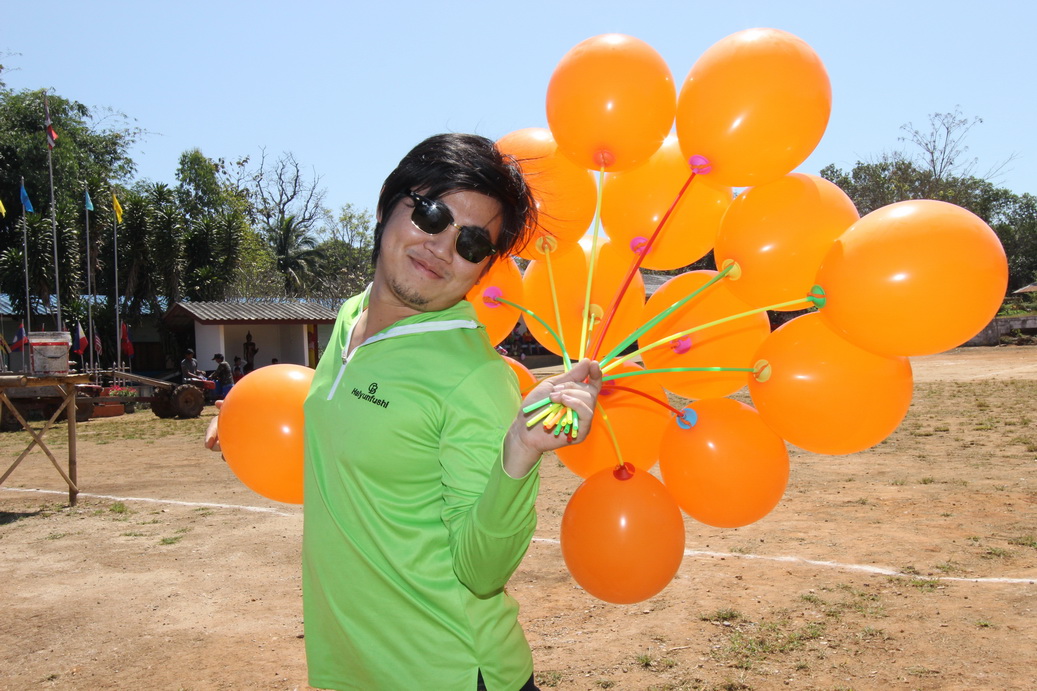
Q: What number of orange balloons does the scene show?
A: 15